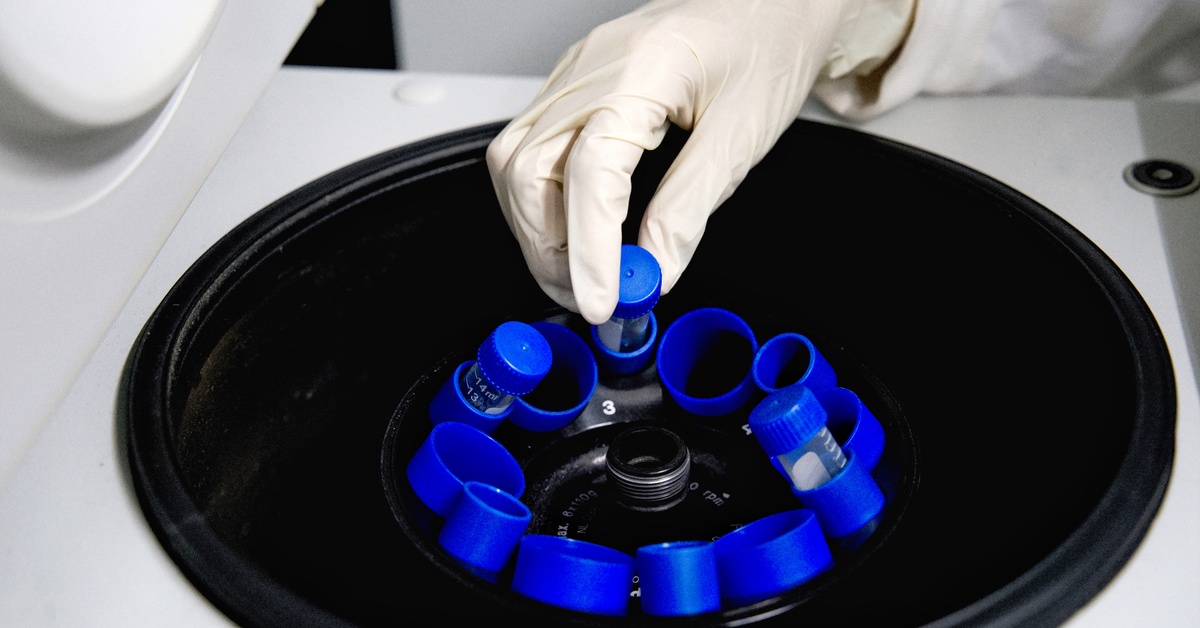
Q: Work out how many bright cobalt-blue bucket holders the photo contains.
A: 12